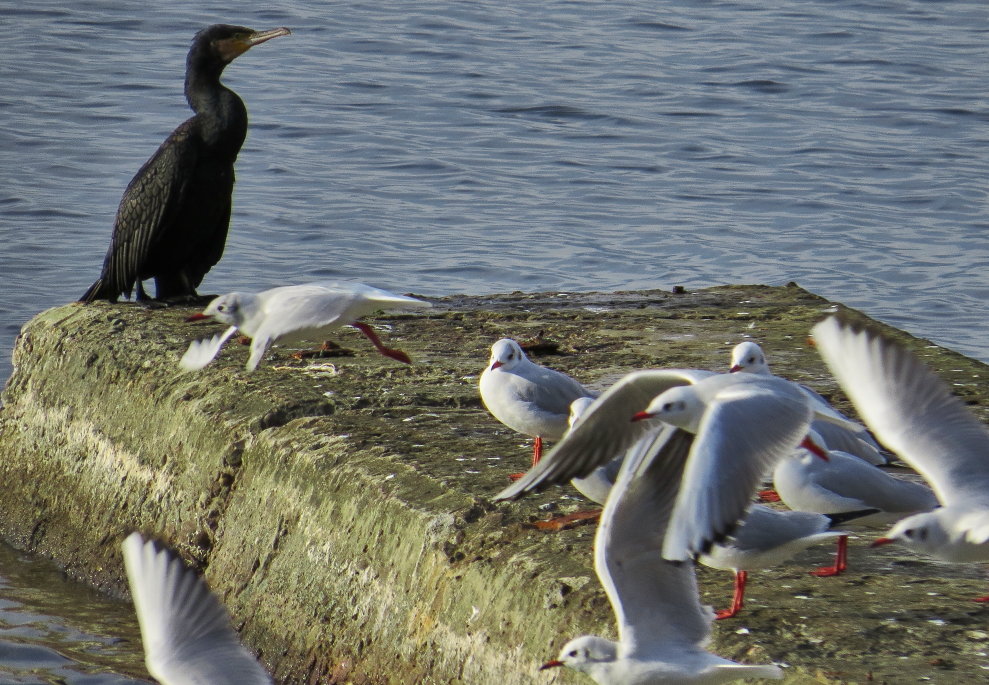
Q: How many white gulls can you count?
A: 10